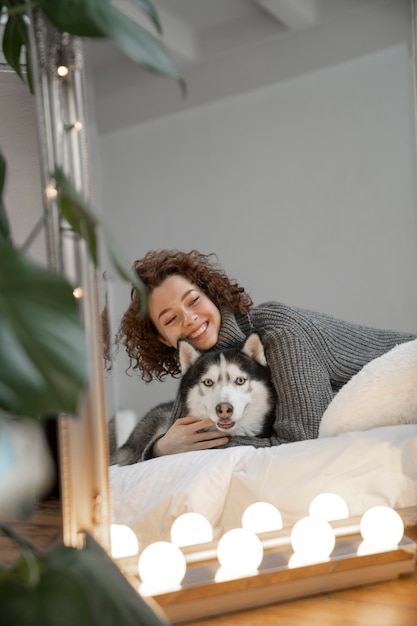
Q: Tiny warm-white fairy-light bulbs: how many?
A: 4